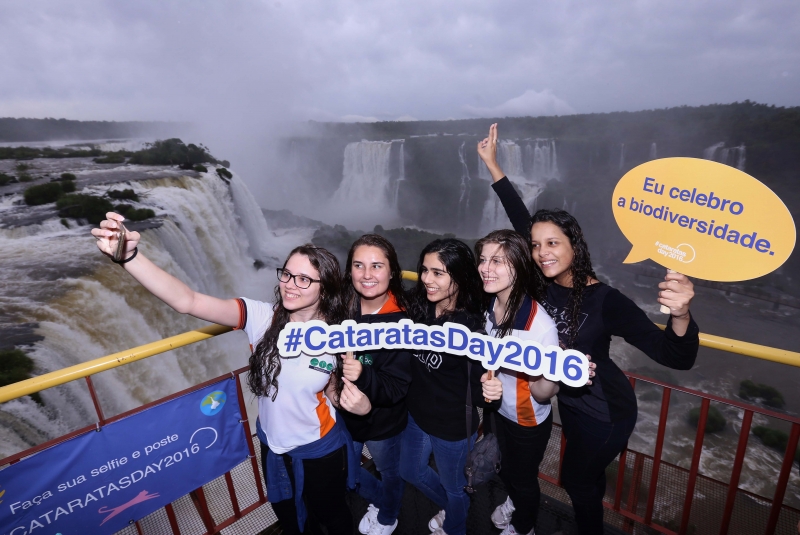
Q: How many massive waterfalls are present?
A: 3